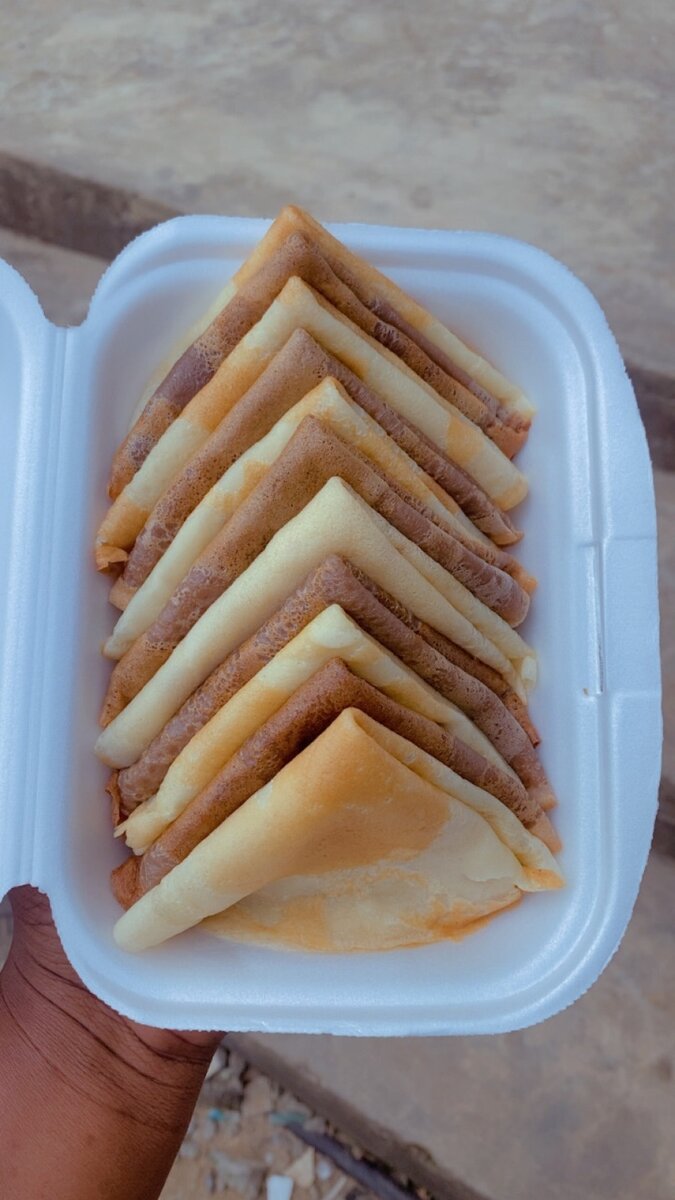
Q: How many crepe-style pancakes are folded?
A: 11